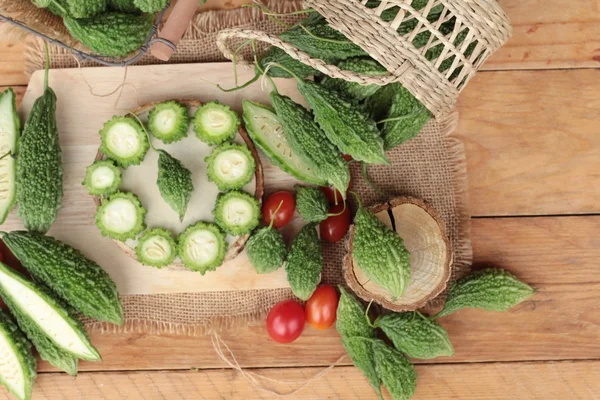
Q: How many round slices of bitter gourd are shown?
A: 9